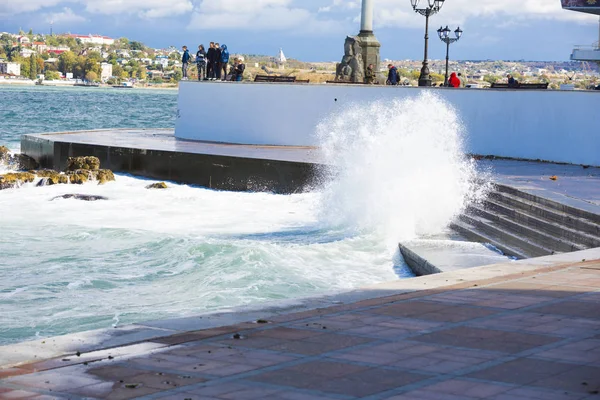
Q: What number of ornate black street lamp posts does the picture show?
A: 2